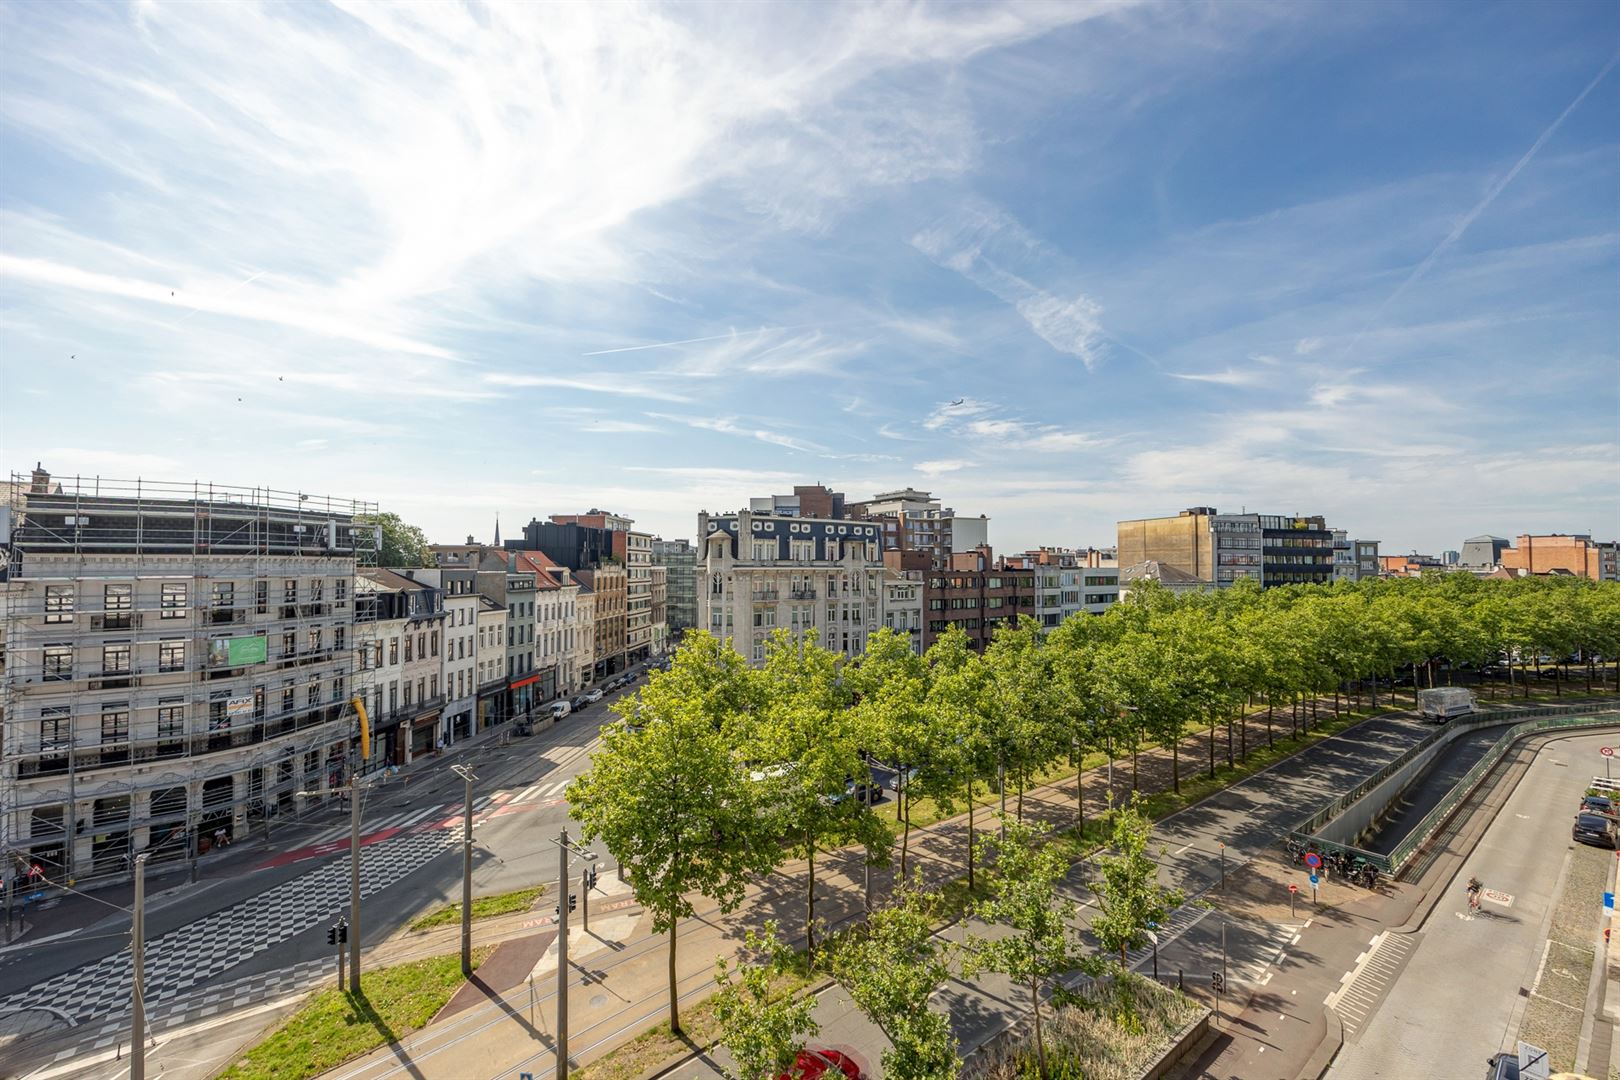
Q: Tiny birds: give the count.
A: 4